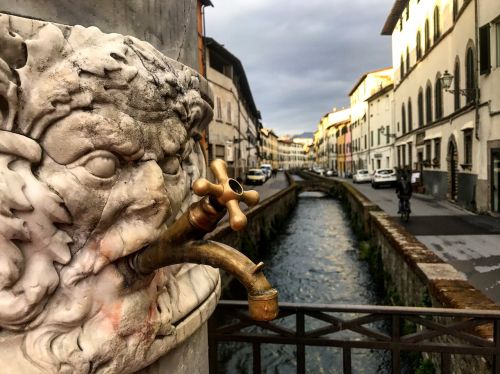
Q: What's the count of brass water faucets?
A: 1